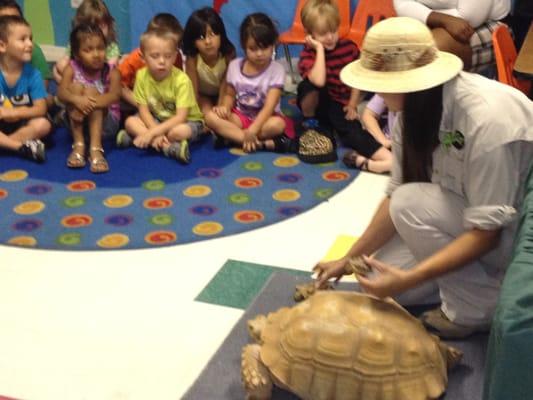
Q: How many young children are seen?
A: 10